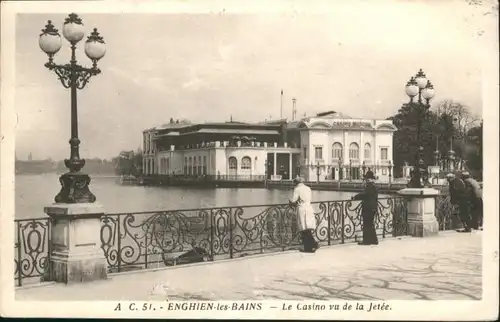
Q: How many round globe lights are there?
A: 6